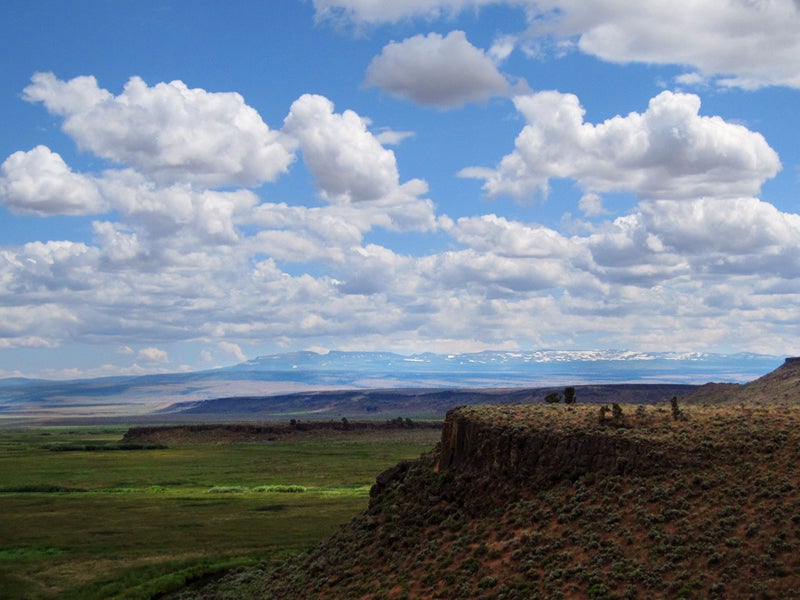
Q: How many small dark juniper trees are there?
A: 5